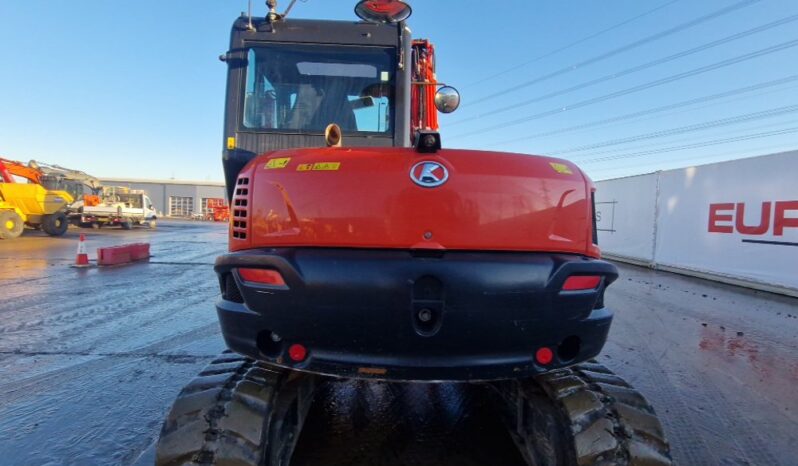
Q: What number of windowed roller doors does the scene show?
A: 2